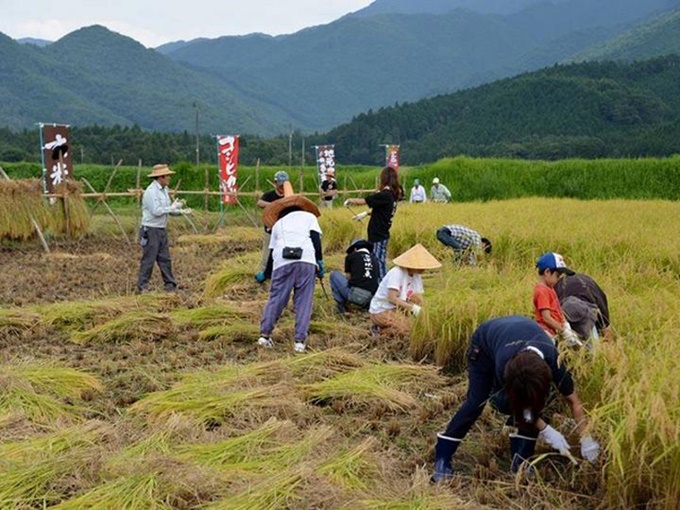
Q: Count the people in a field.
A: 13